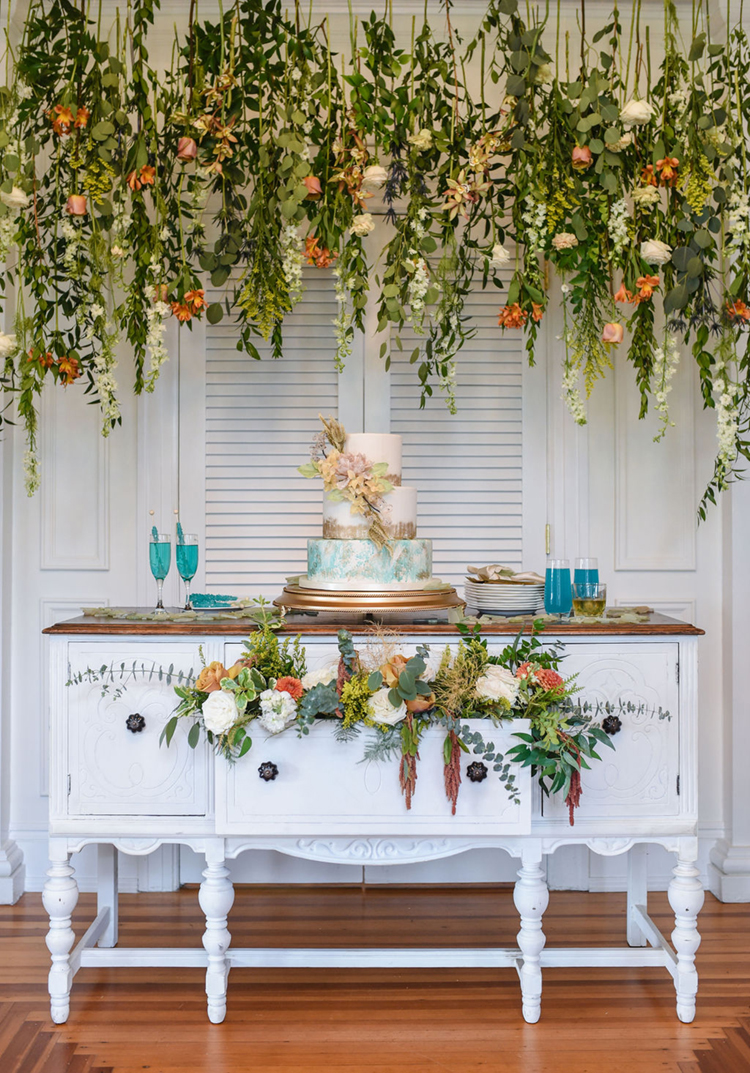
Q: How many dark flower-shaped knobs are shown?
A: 4